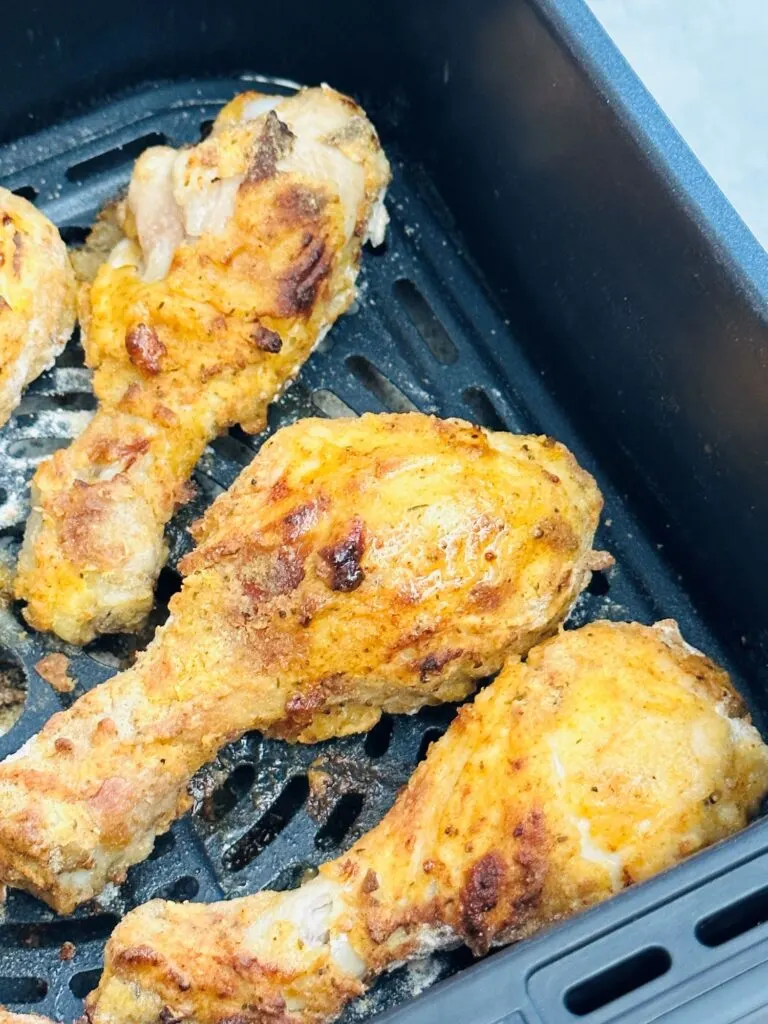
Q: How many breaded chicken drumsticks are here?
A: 4